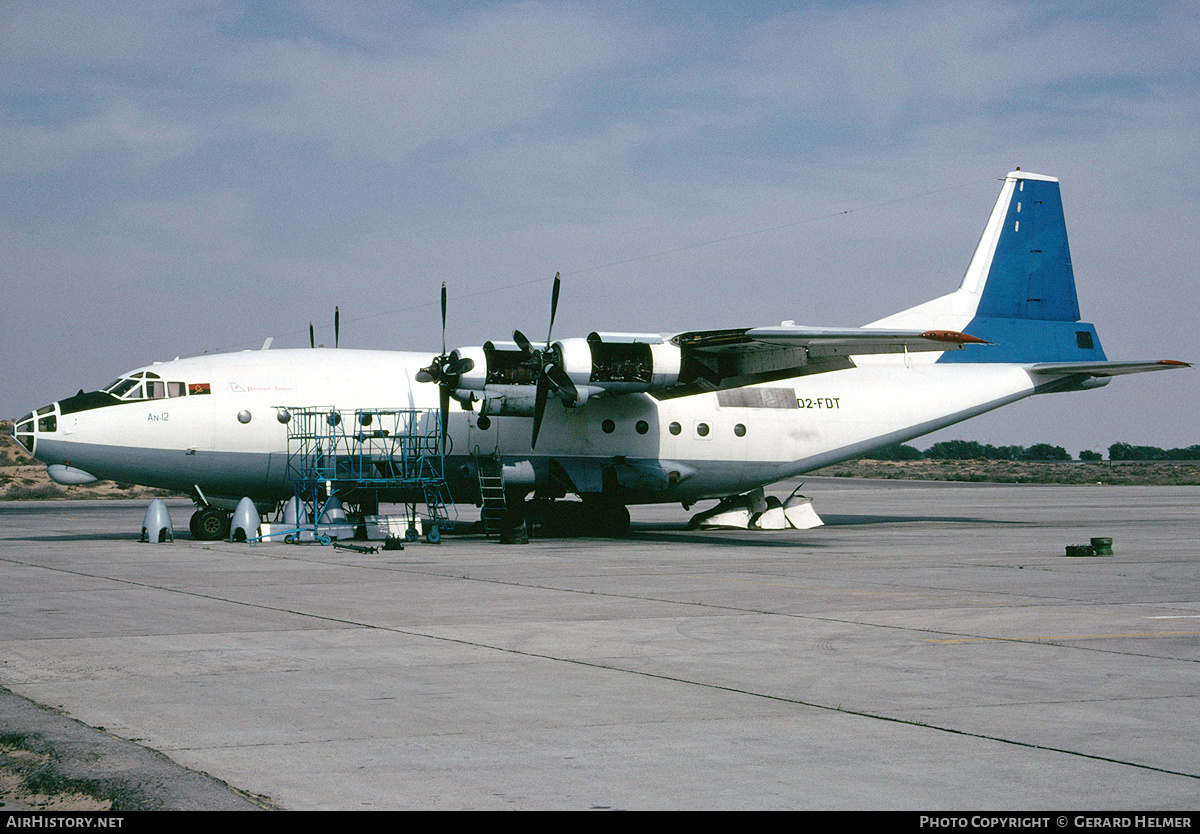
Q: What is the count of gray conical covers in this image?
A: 4